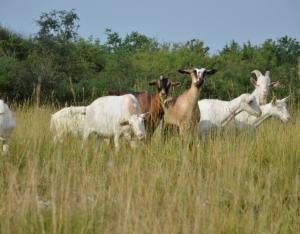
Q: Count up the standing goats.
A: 8